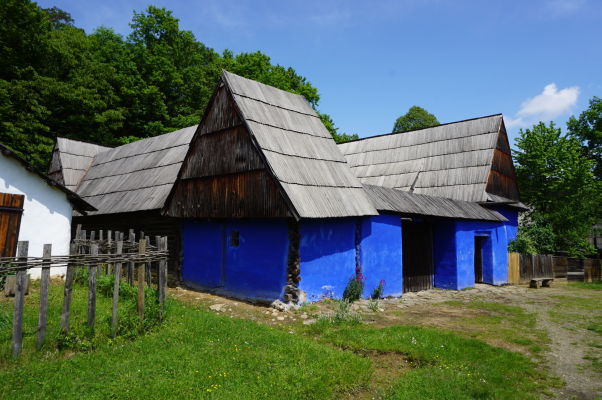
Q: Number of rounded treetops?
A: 1